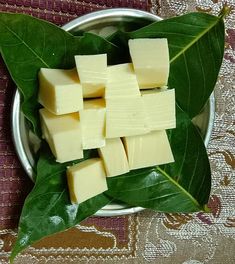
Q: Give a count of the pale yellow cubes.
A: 11